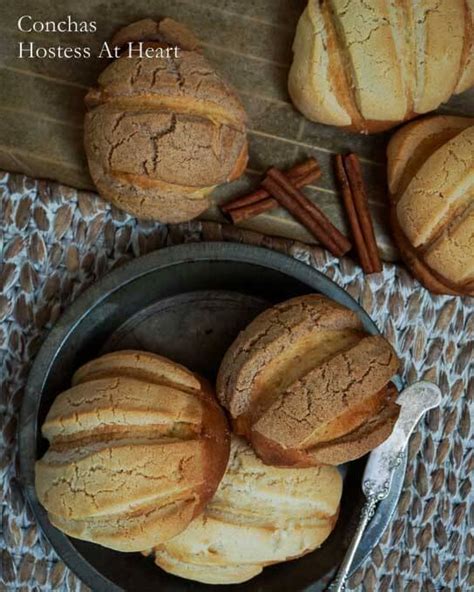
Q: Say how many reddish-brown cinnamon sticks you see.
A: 3